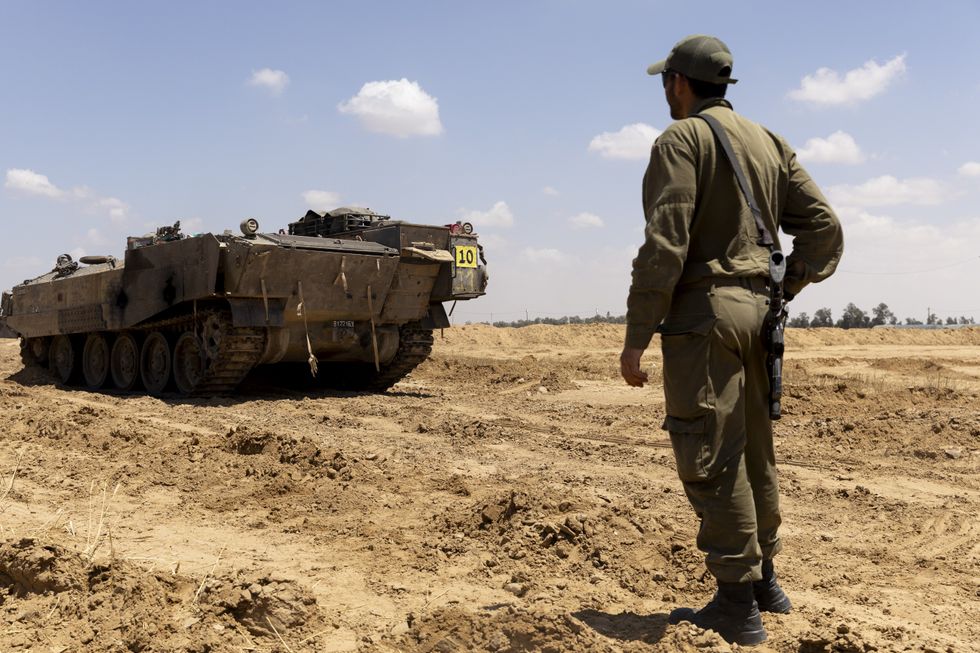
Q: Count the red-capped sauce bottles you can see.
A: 0